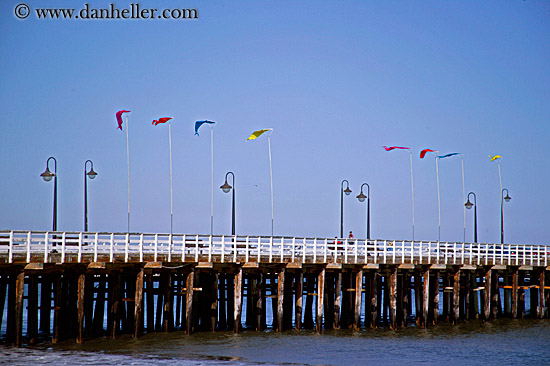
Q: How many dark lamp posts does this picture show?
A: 7